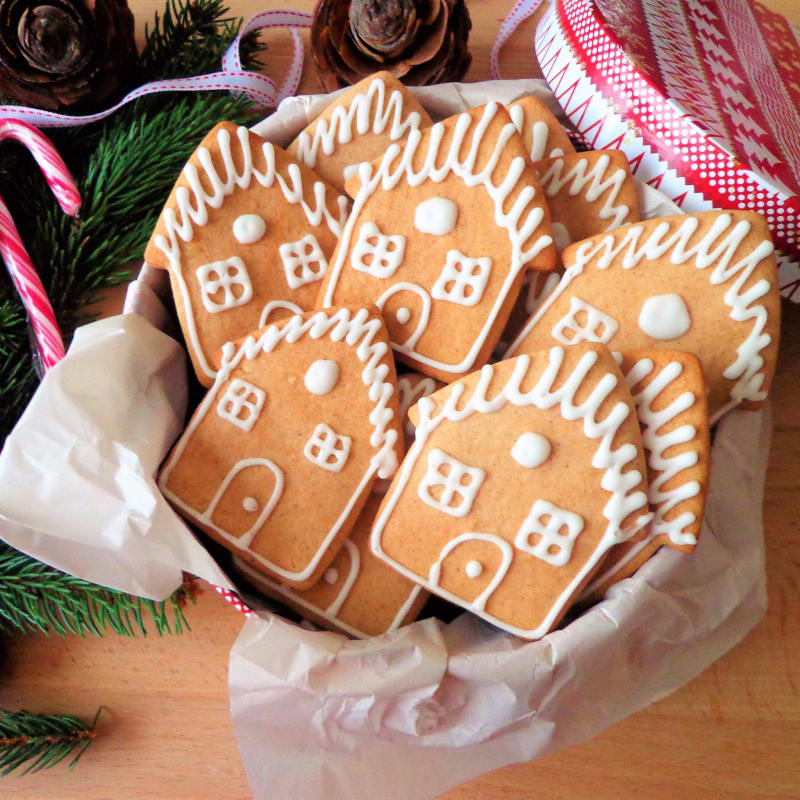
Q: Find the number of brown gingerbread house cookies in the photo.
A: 10